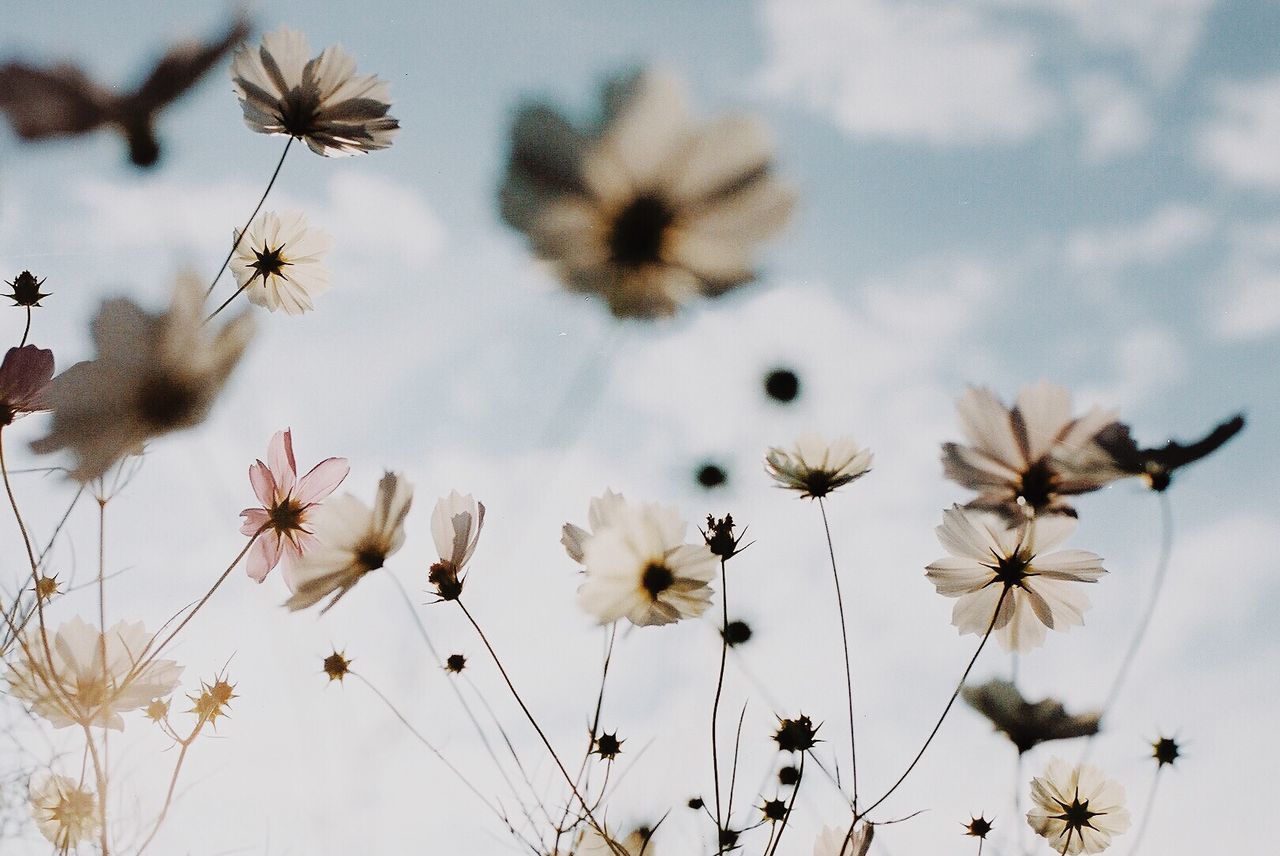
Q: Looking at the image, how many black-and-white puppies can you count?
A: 0